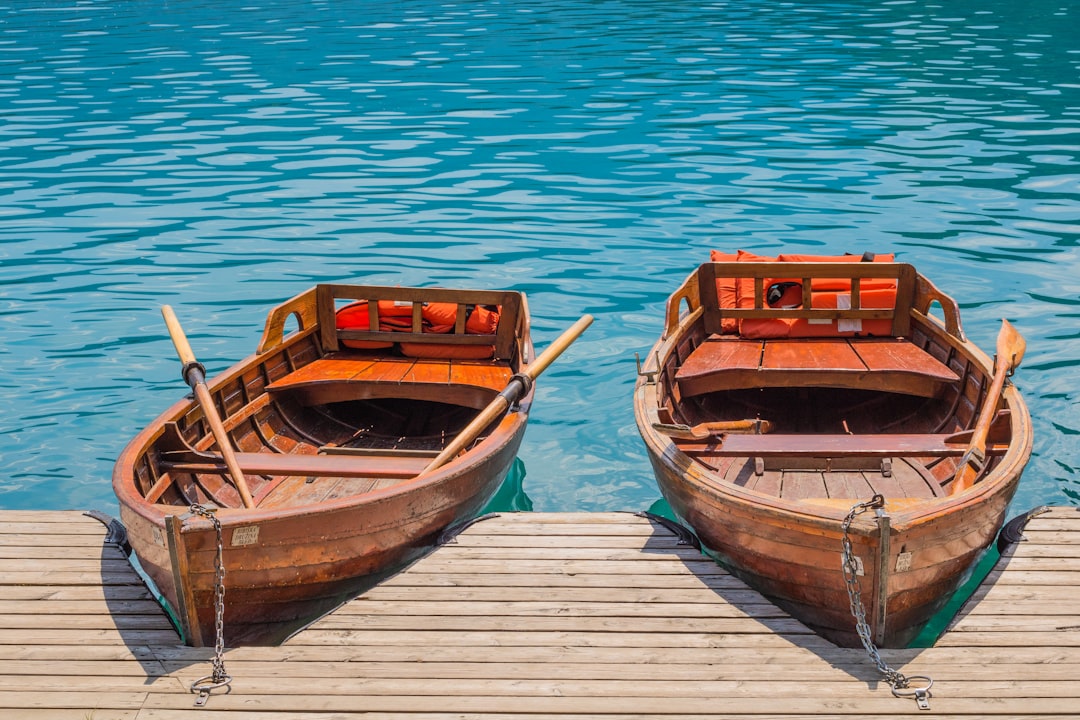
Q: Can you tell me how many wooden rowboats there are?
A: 2